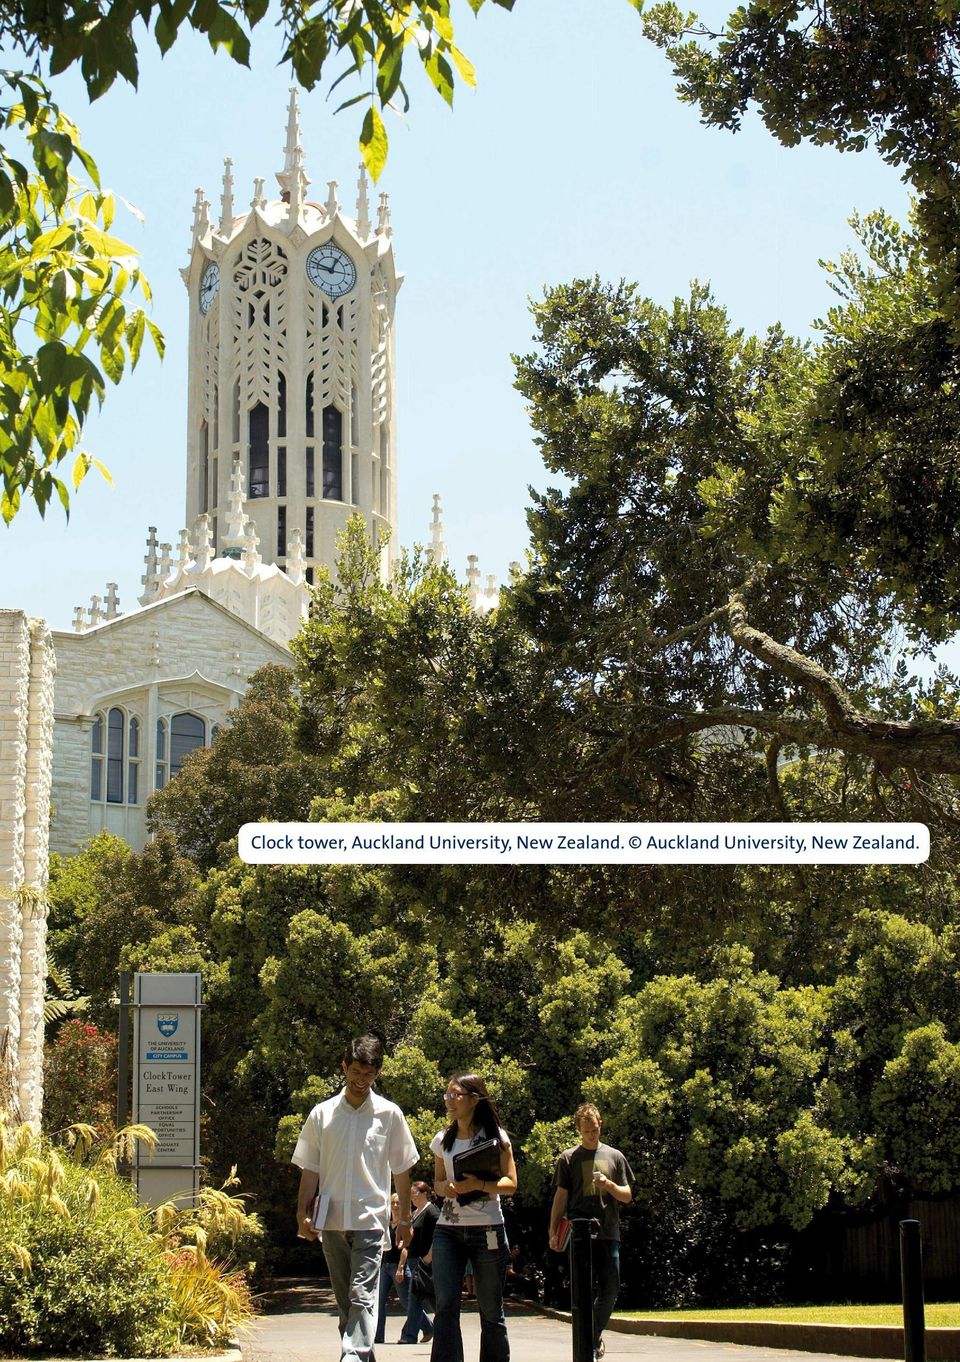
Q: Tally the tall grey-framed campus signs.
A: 1